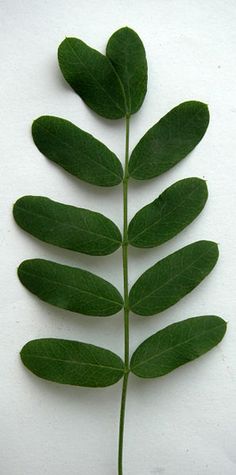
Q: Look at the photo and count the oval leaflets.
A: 10